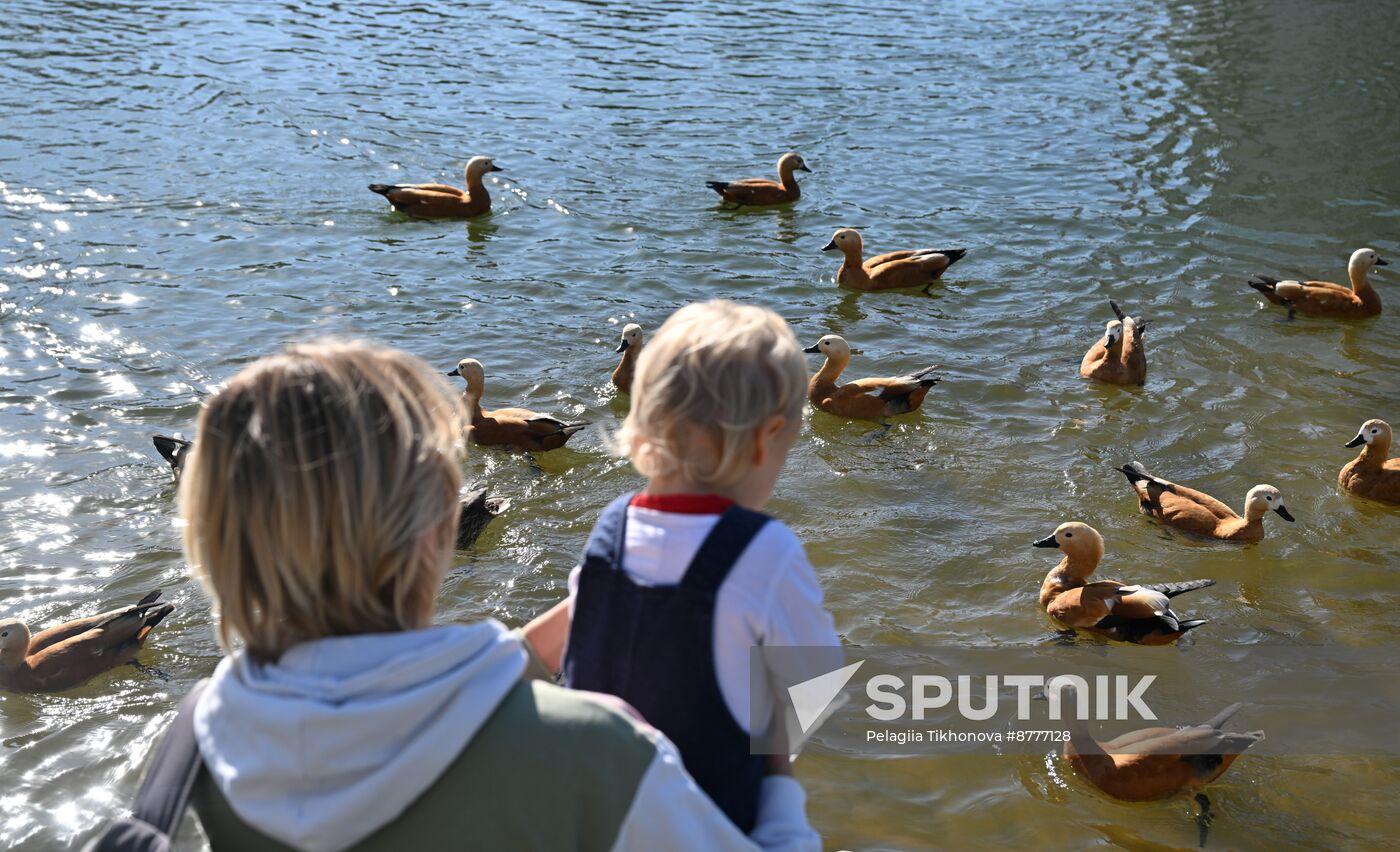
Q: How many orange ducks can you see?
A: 13